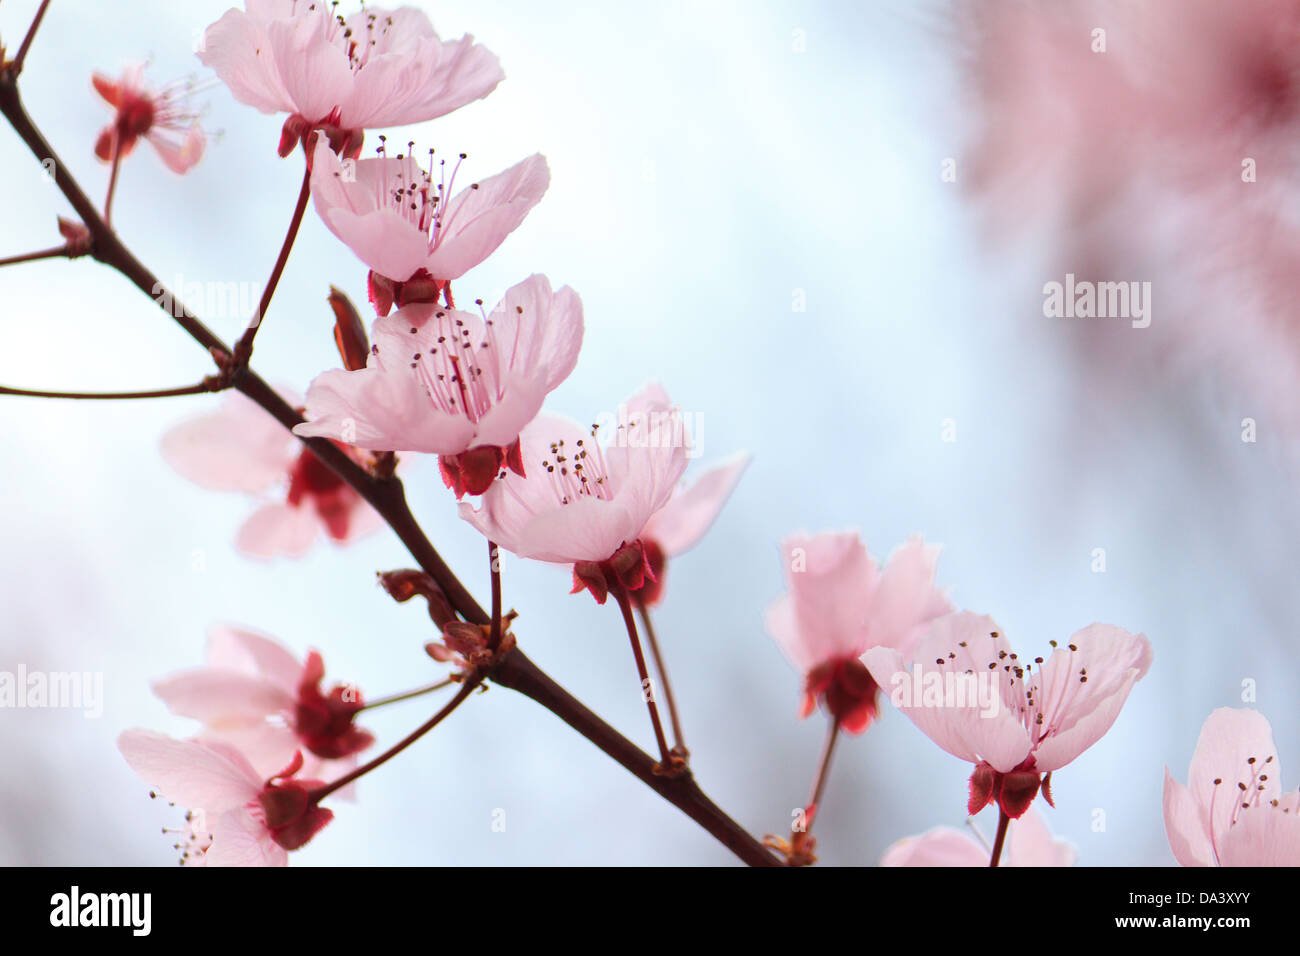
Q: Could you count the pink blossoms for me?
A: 13